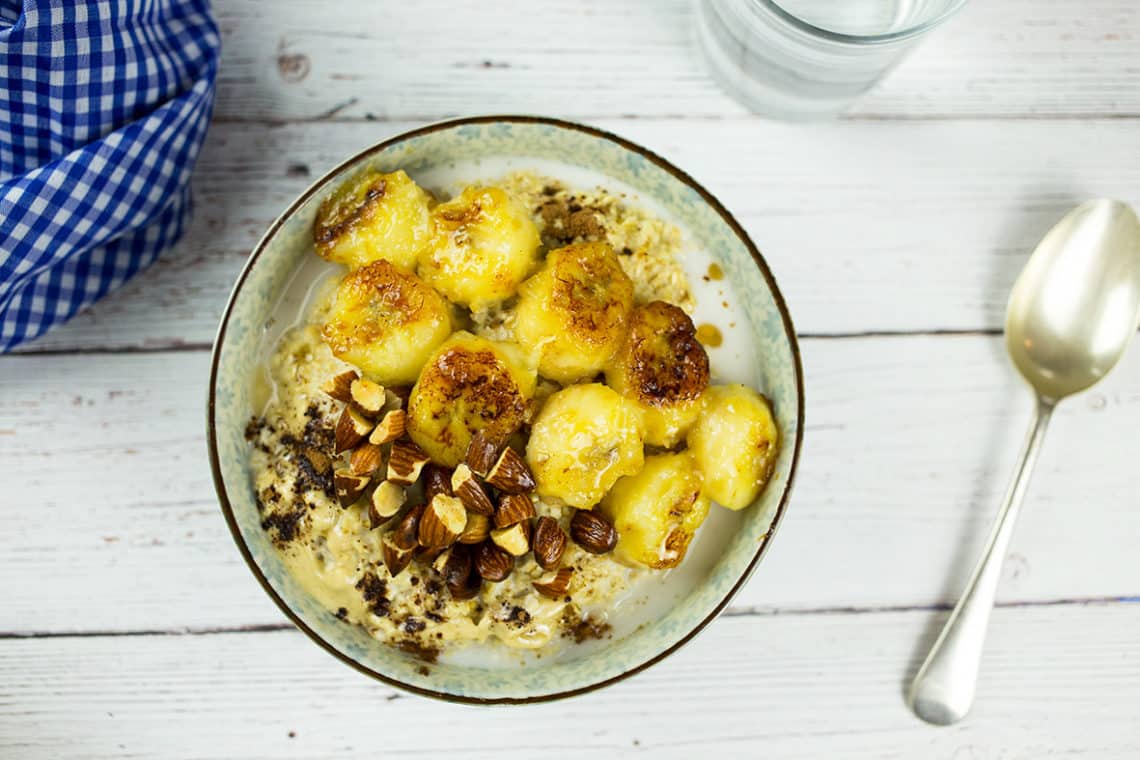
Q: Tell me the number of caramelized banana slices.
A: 9